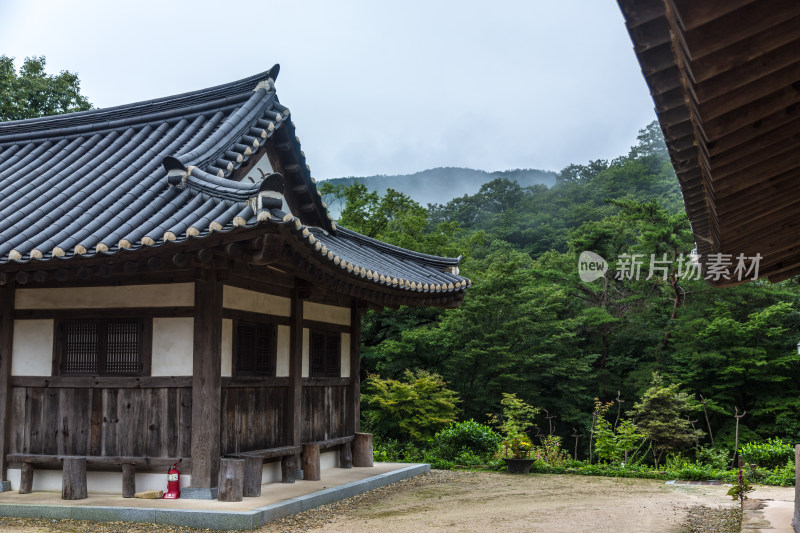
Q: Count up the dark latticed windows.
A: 3